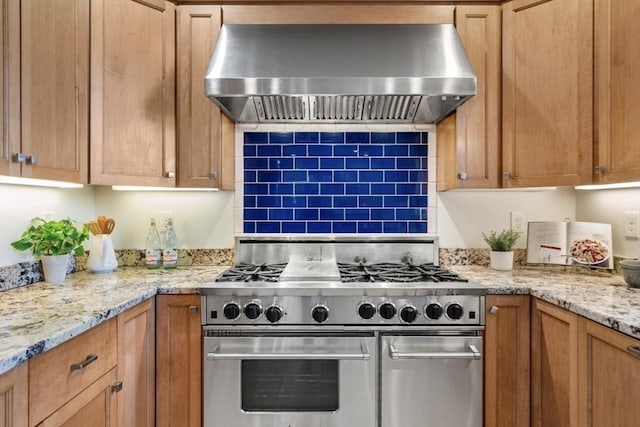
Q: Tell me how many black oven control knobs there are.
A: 9